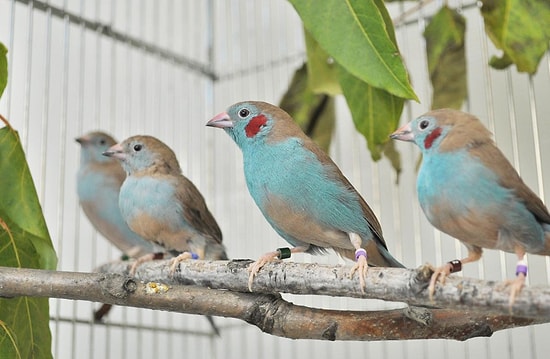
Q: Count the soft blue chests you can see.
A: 4